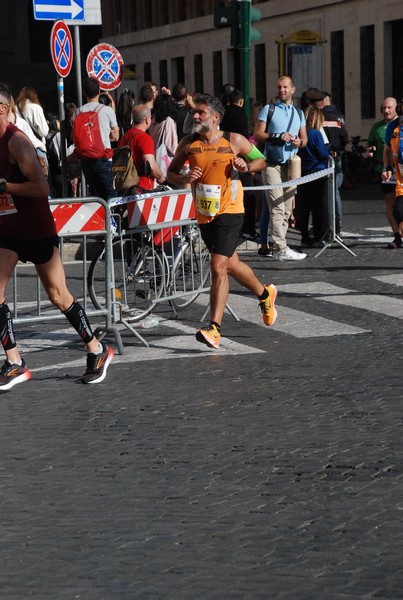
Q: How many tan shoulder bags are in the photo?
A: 1